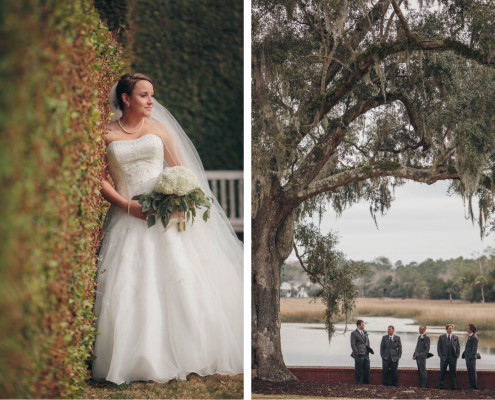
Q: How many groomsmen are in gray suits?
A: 5